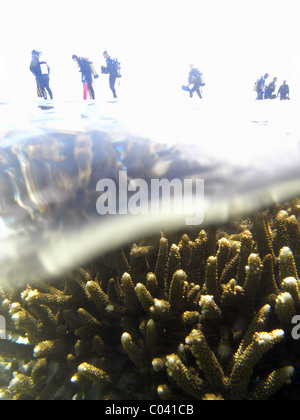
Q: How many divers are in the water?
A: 7